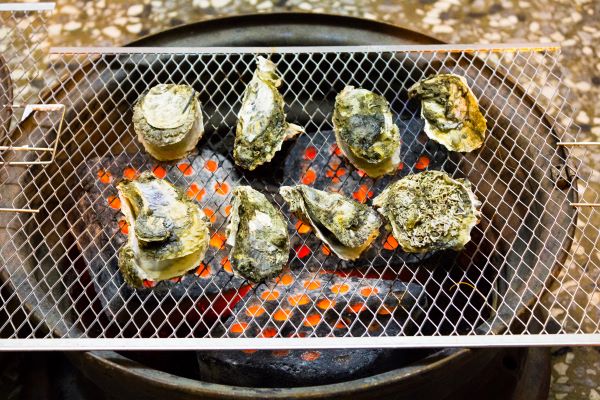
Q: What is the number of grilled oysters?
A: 8